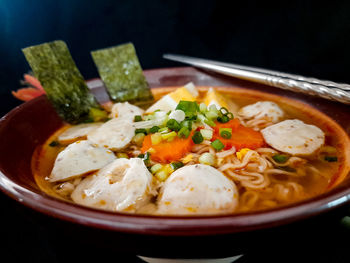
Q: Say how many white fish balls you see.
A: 8